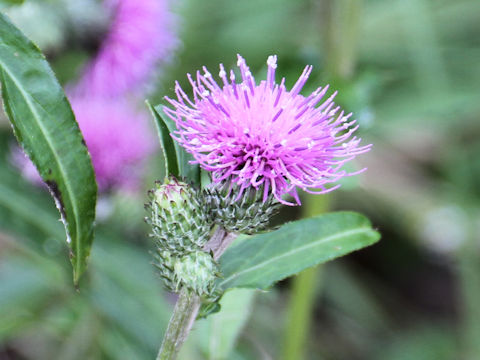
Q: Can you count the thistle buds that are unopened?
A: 2